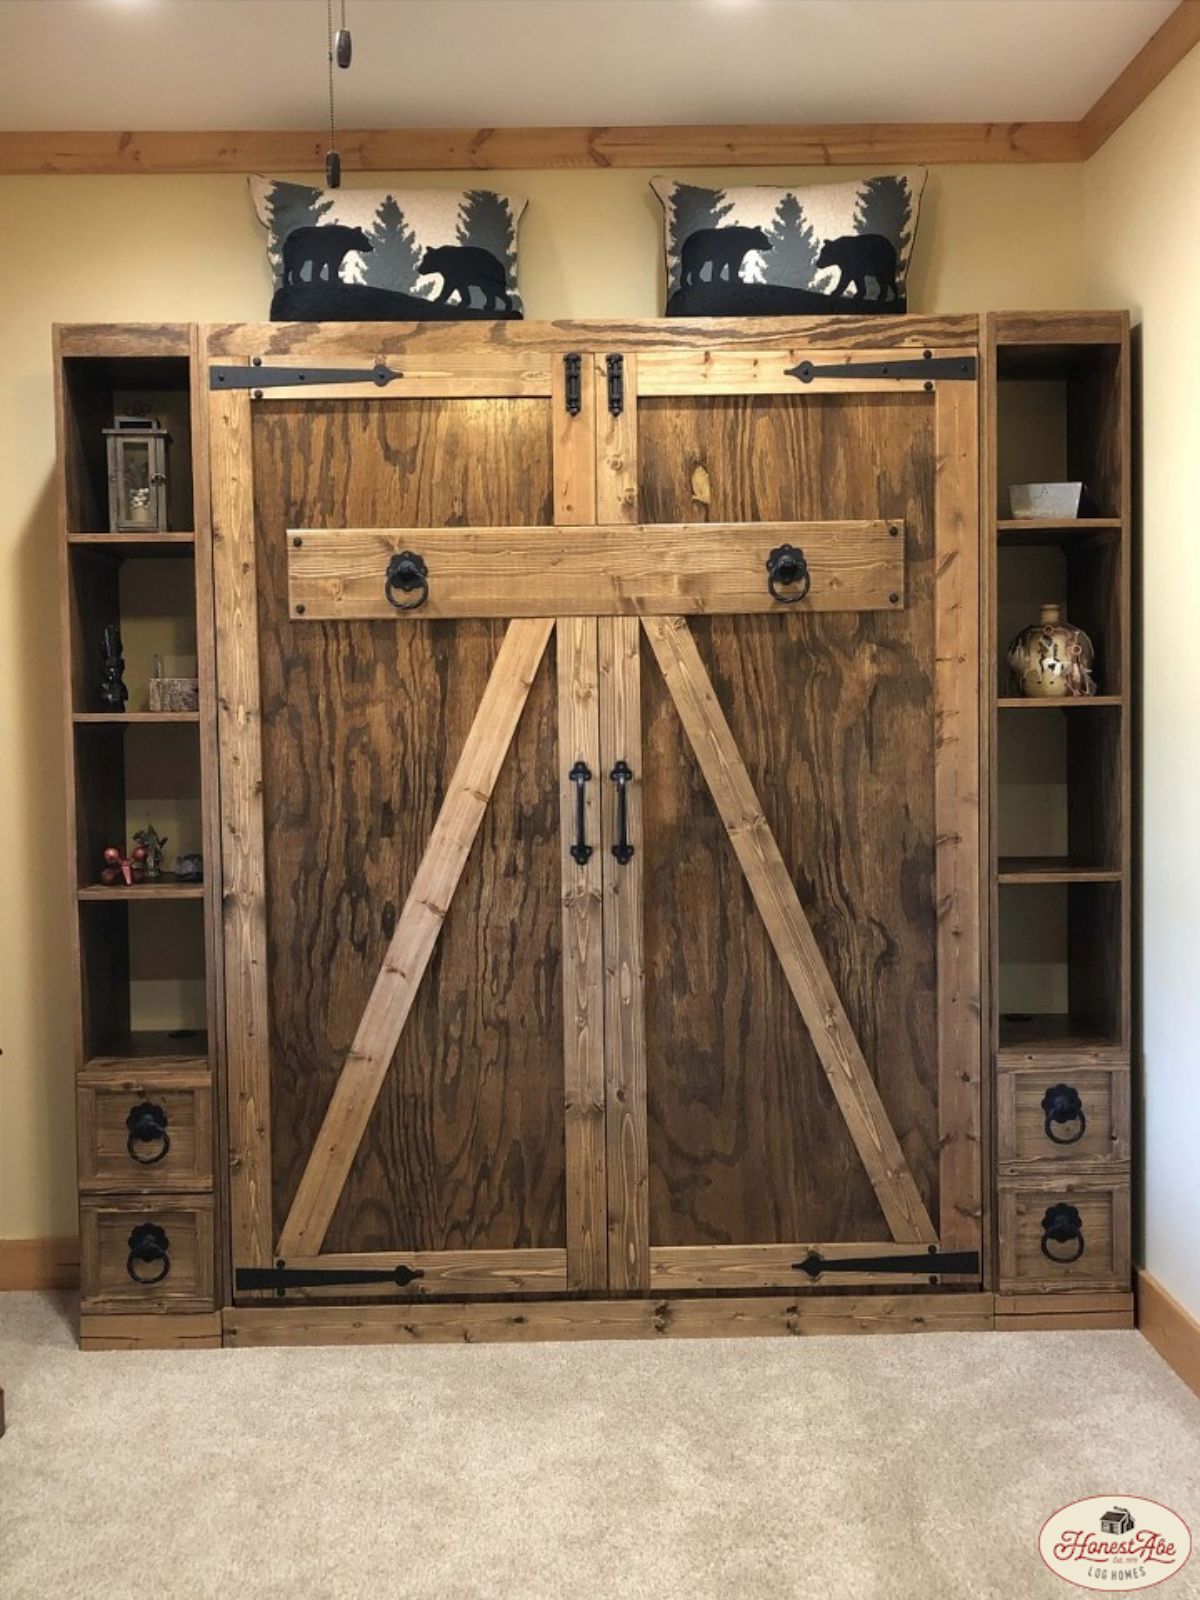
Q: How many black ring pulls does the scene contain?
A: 6